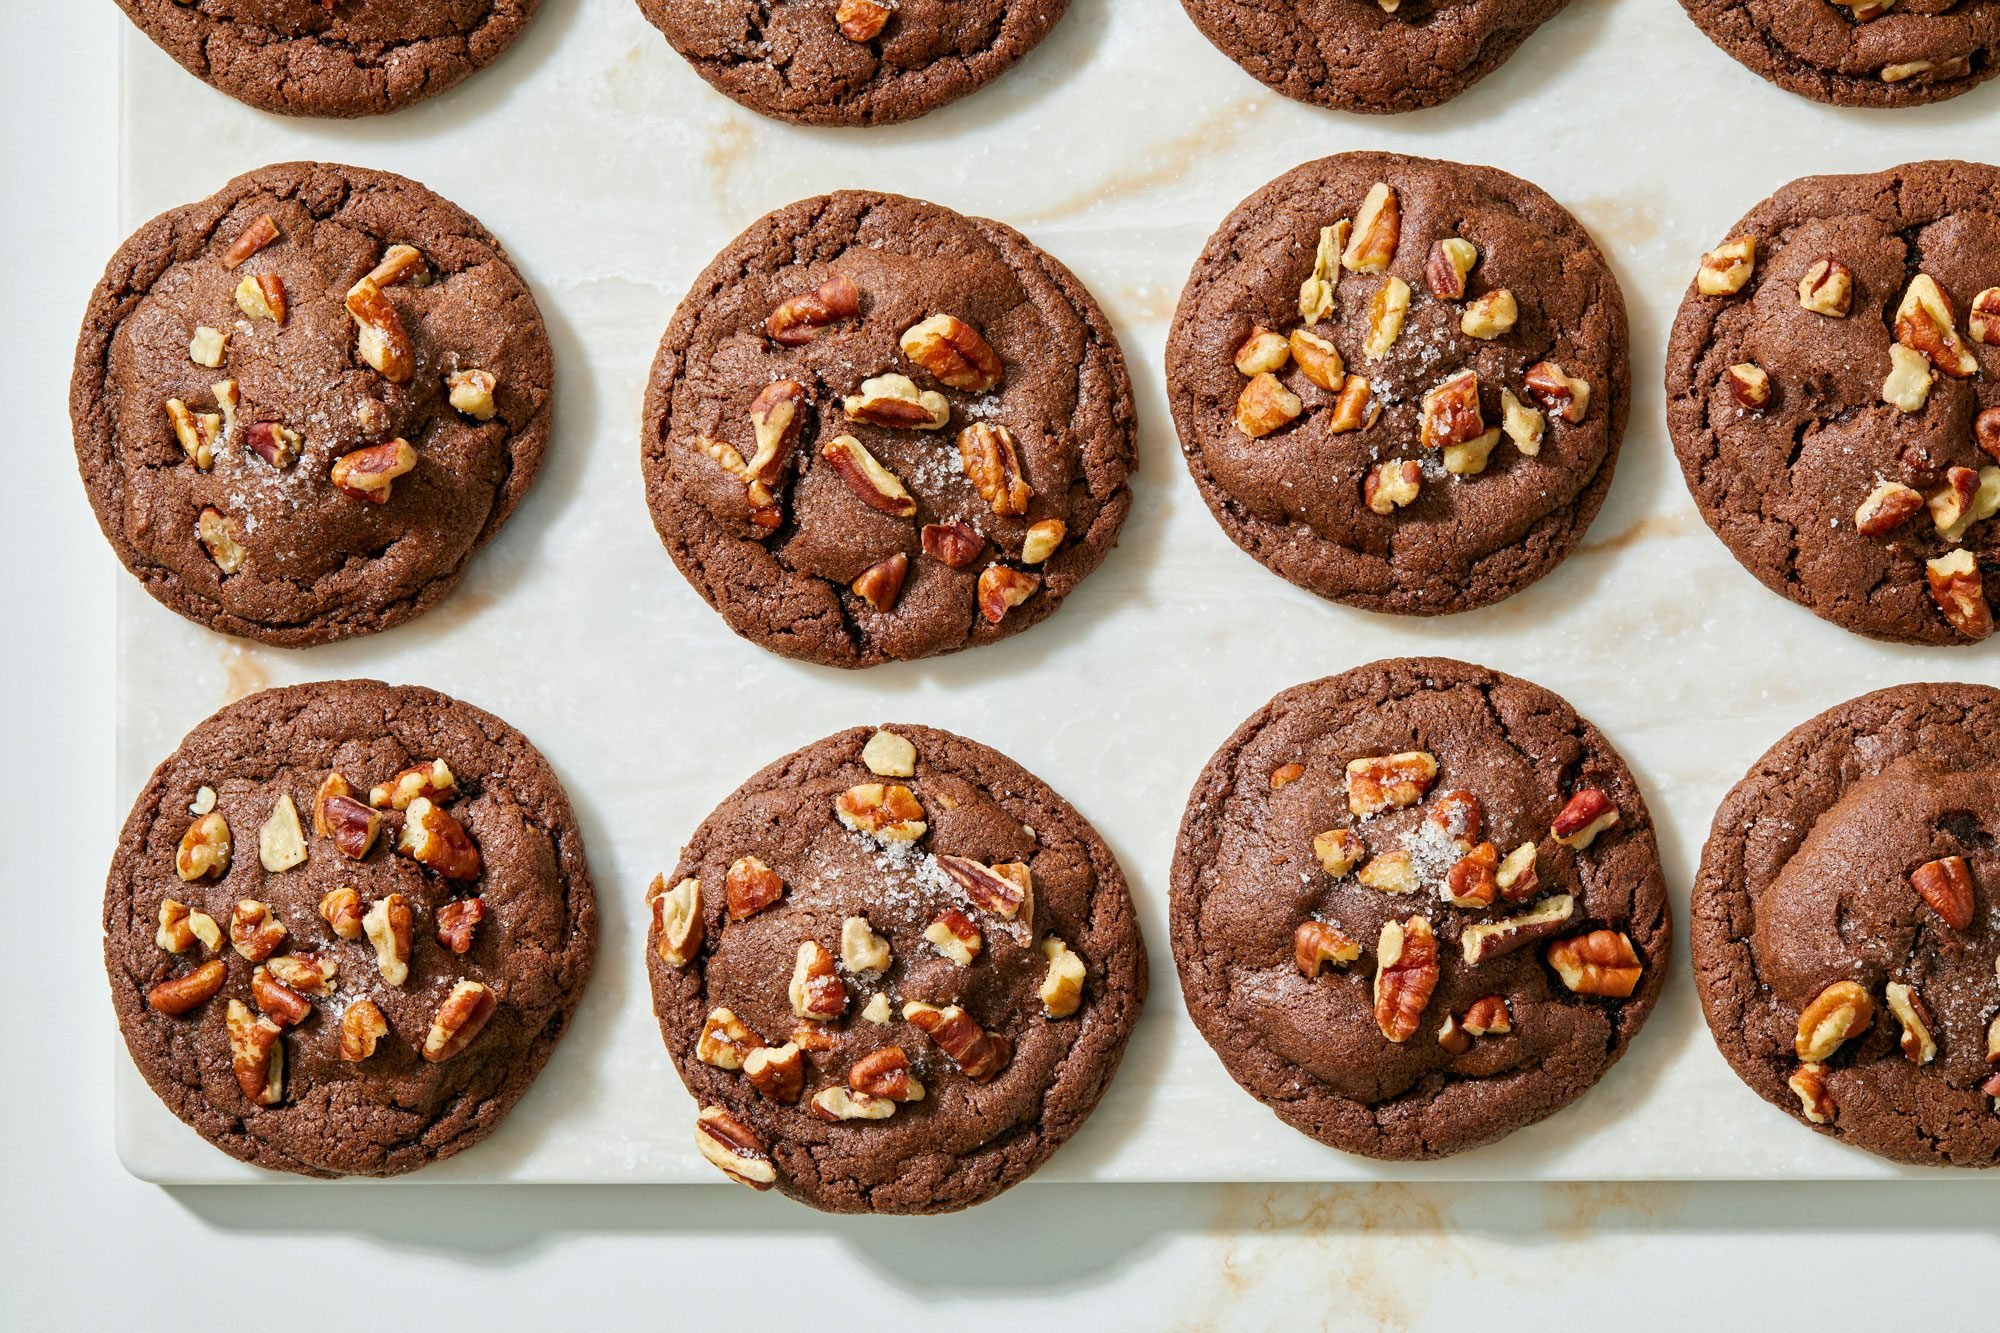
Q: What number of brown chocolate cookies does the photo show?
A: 12